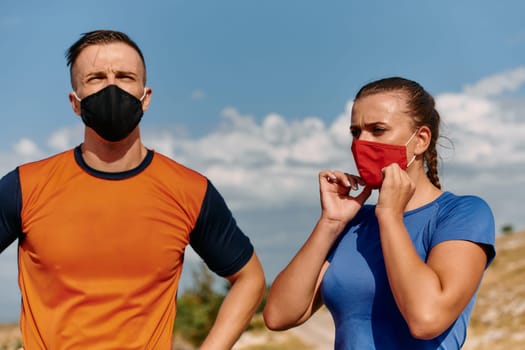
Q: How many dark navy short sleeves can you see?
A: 2